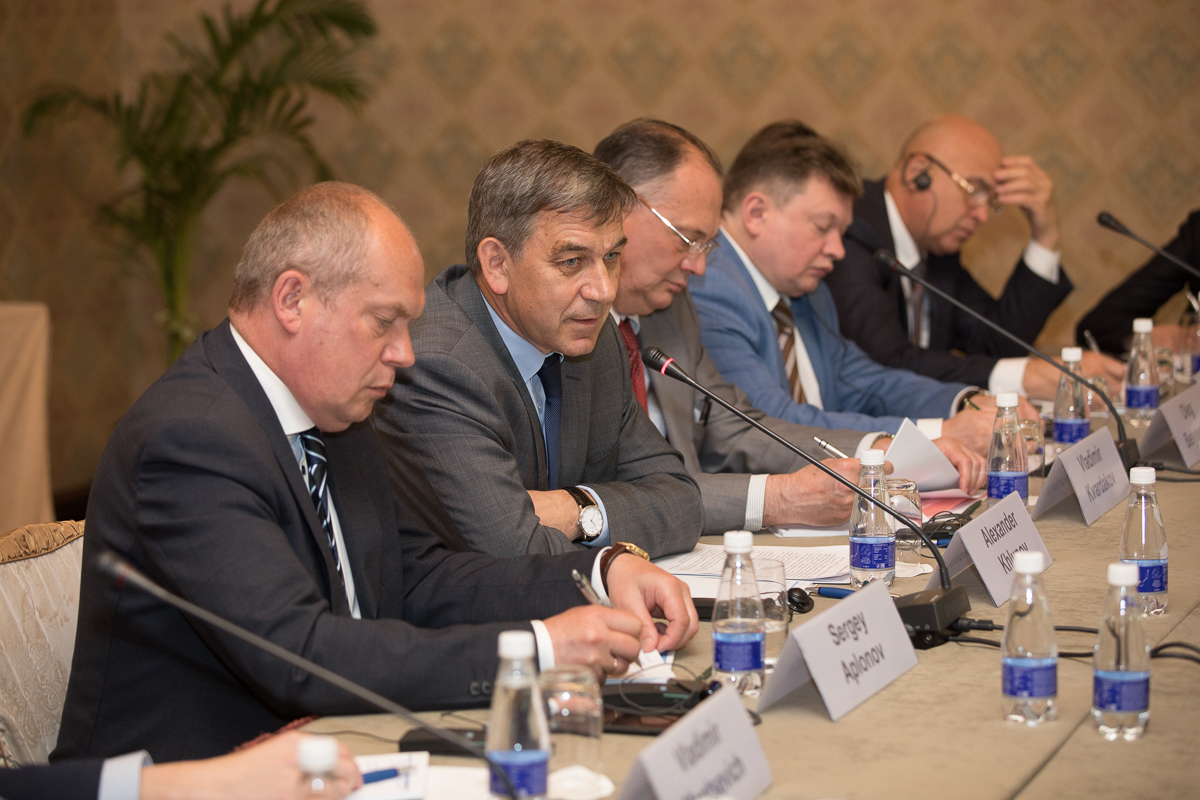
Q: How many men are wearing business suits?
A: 5